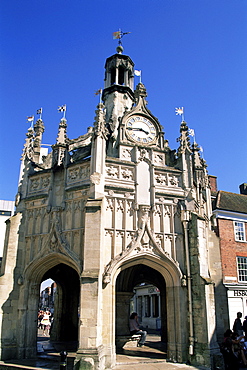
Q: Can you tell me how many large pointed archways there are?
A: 2